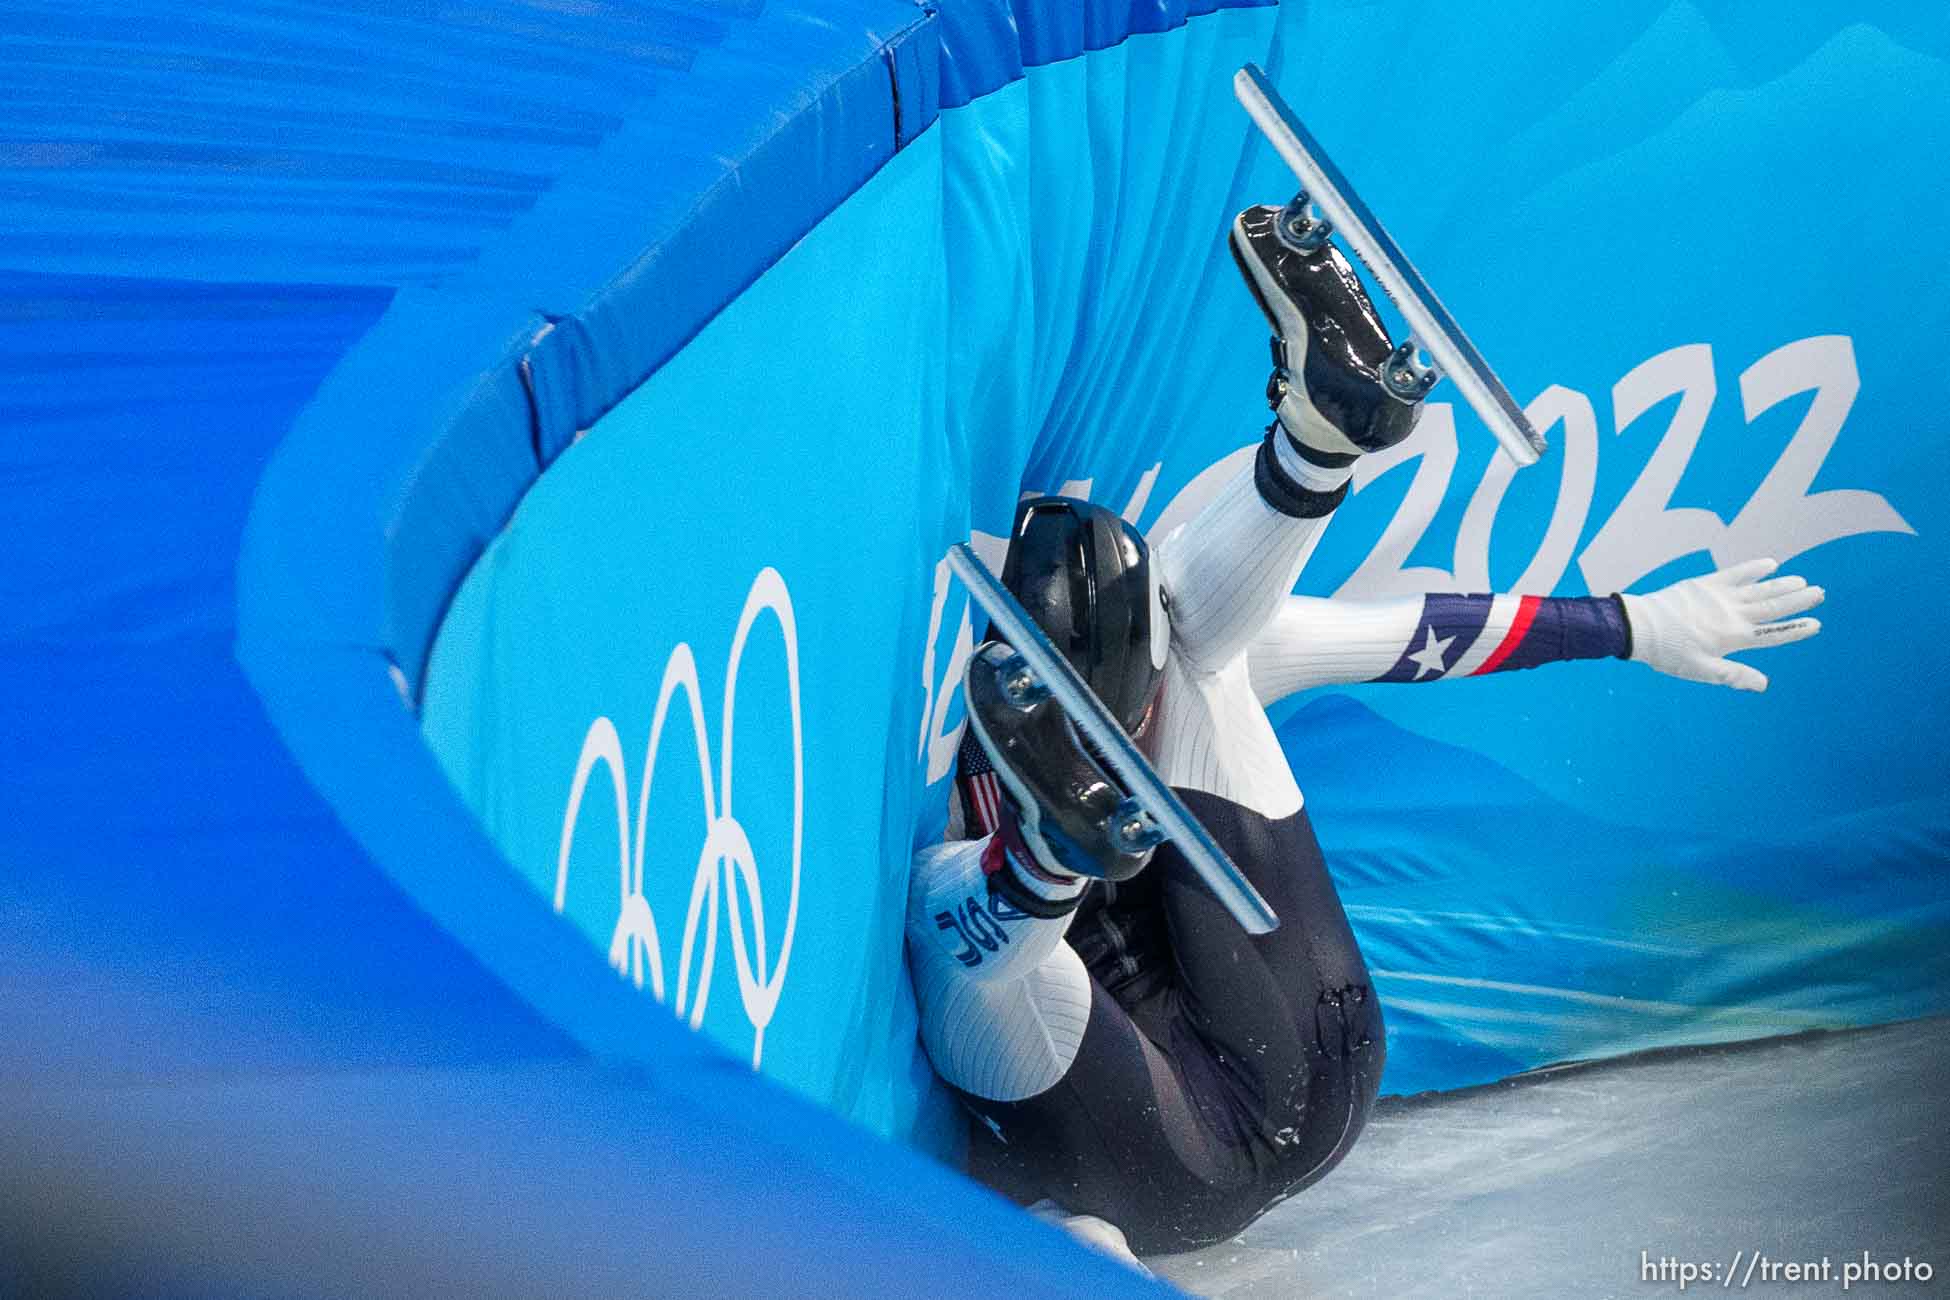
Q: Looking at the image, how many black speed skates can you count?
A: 2